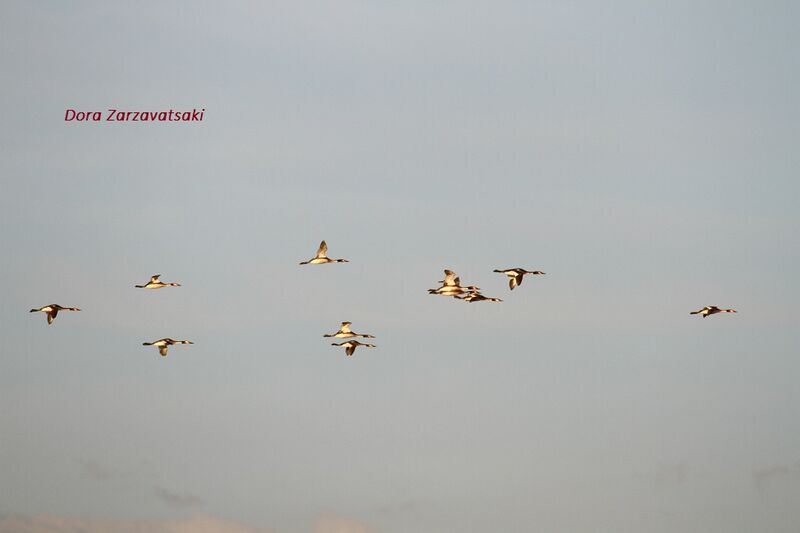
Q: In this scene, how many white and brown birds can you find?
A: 11